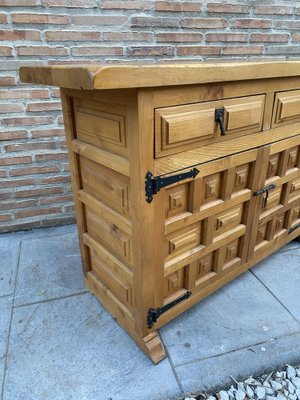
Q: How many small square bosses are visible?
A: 11